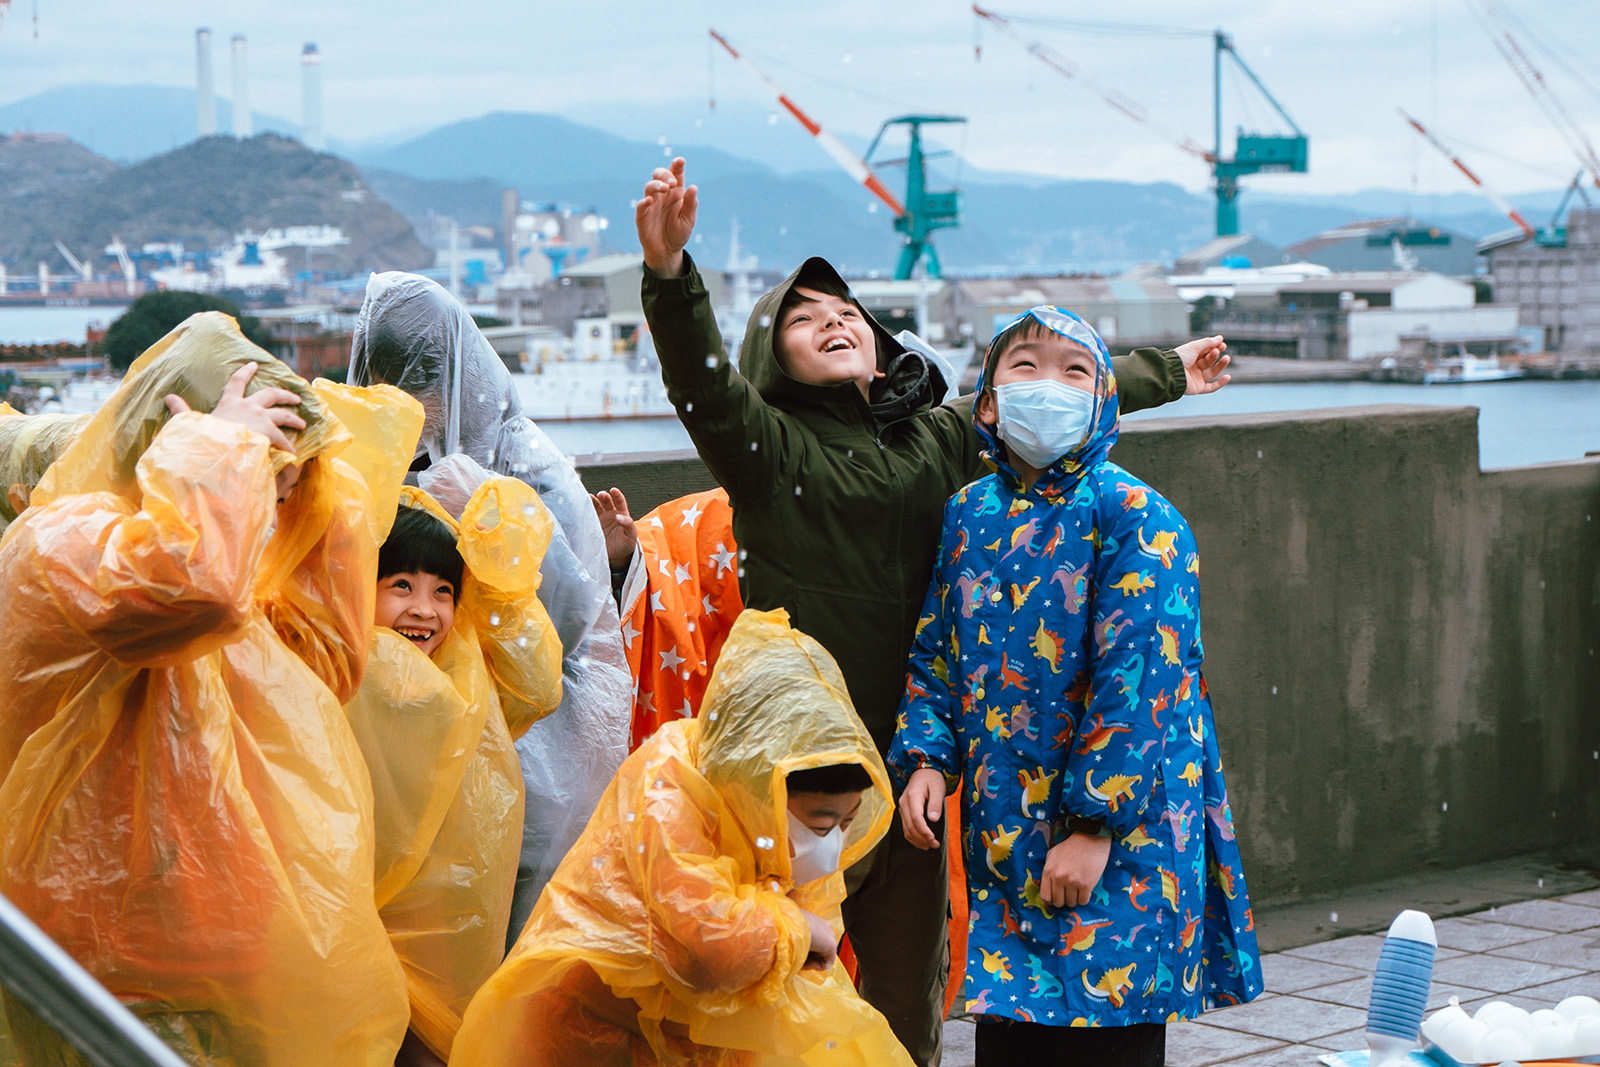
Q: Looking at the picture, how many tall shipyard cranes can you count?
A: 4